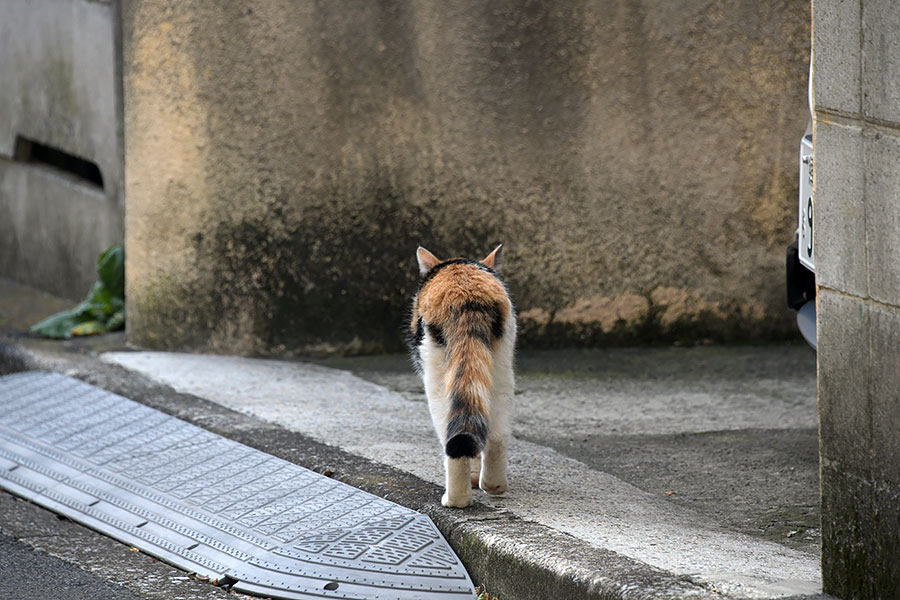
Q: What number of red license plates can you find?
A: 0